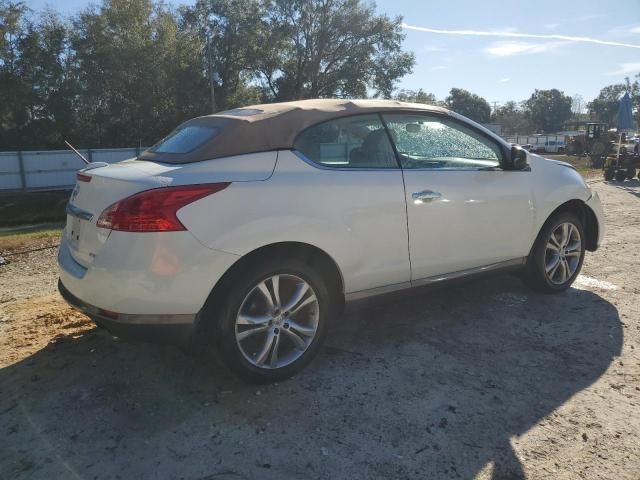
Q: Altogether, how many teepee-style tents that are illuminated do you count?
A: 0